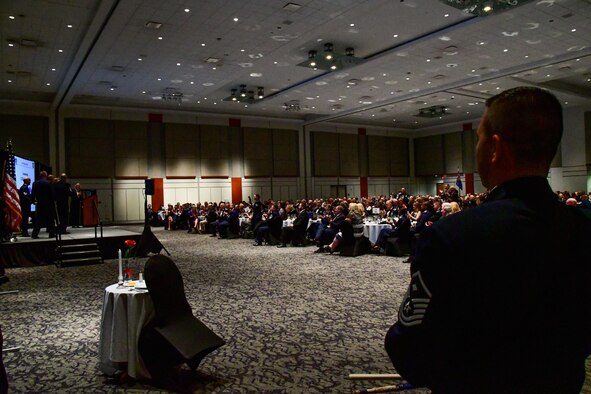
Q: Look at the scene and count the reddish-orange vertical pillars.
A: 4